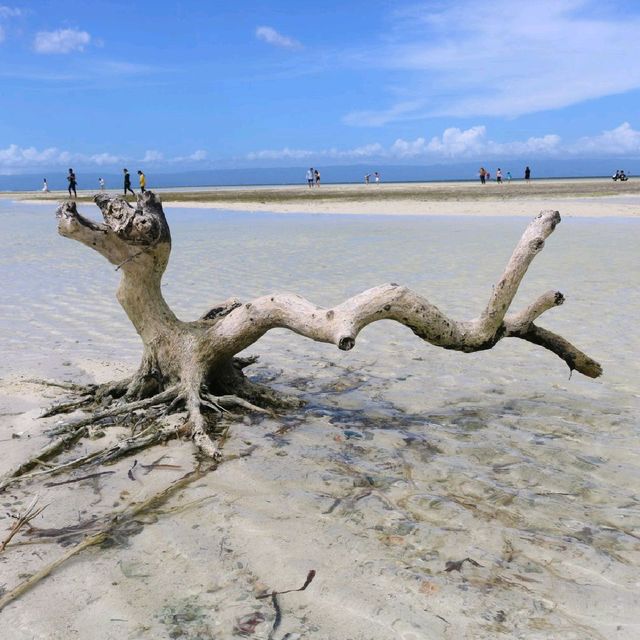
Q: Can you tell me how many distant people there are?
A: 15